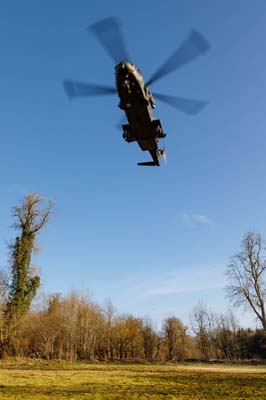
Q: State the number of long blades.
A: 4